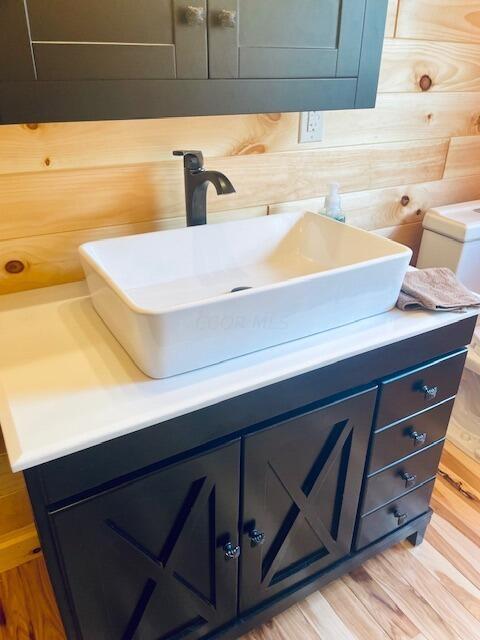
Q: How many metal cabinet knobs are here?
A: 8